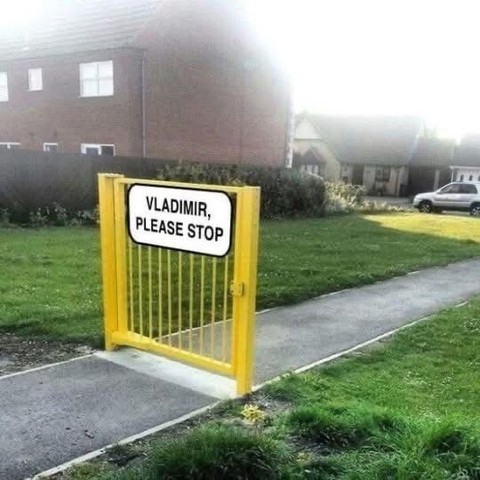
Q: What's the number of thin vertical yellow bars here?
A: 10